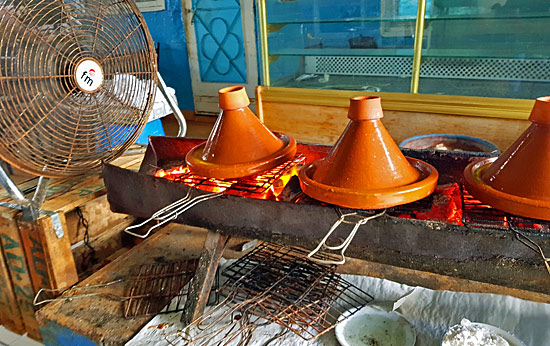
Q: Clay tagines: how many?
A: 3